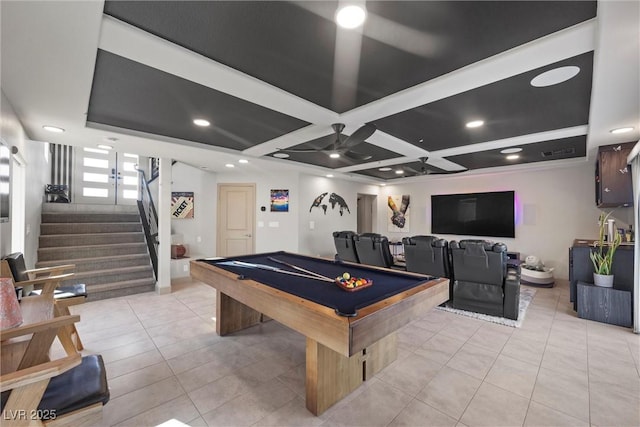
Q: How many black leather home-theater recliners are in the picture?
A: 4